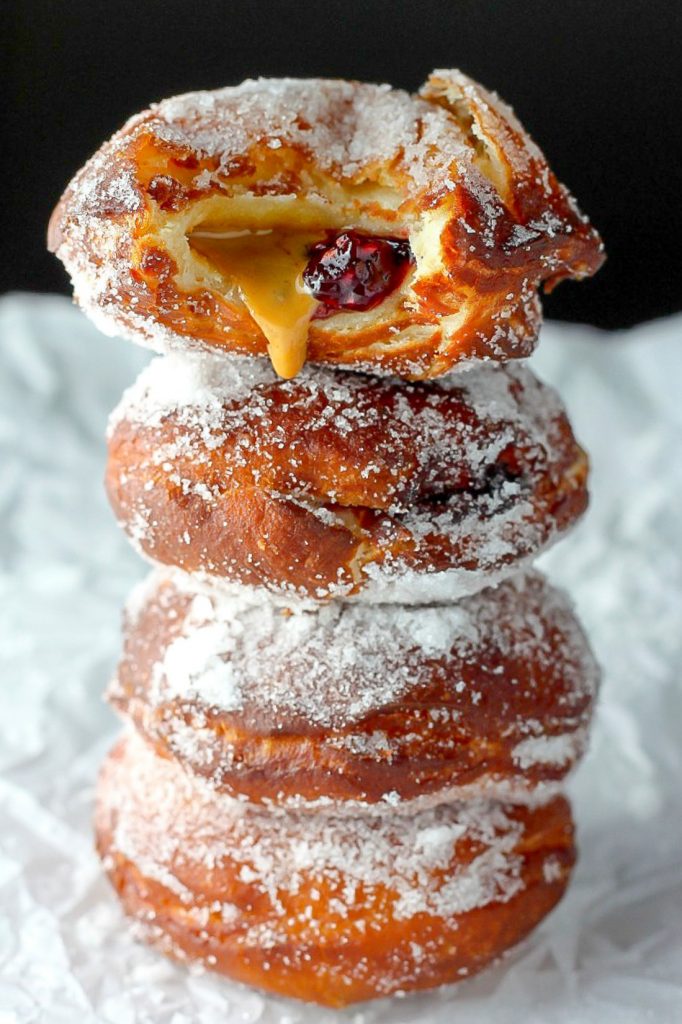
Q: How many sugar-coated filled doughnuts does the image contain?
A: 4